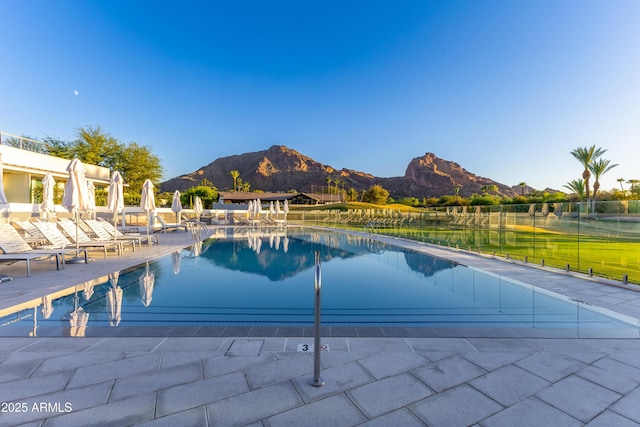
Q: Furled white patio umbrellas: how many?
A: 14